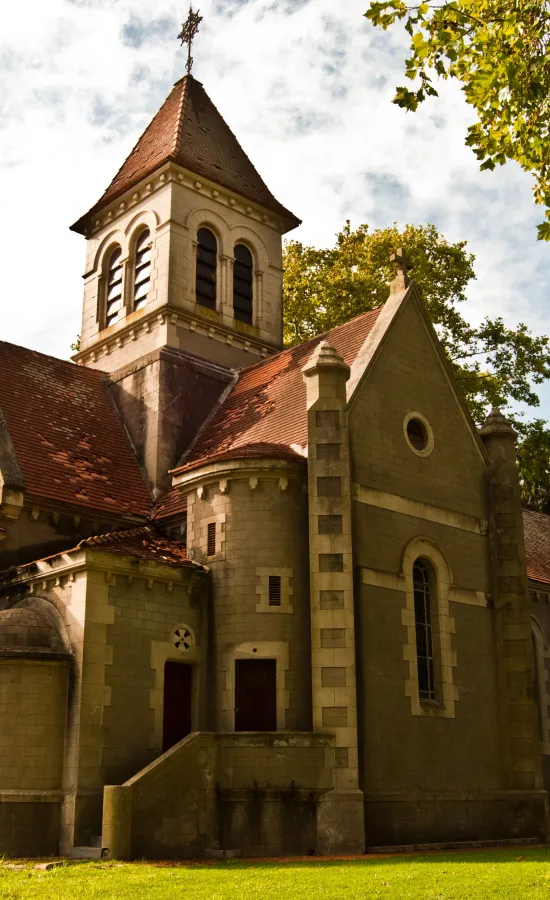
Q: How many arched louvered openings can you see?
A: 4